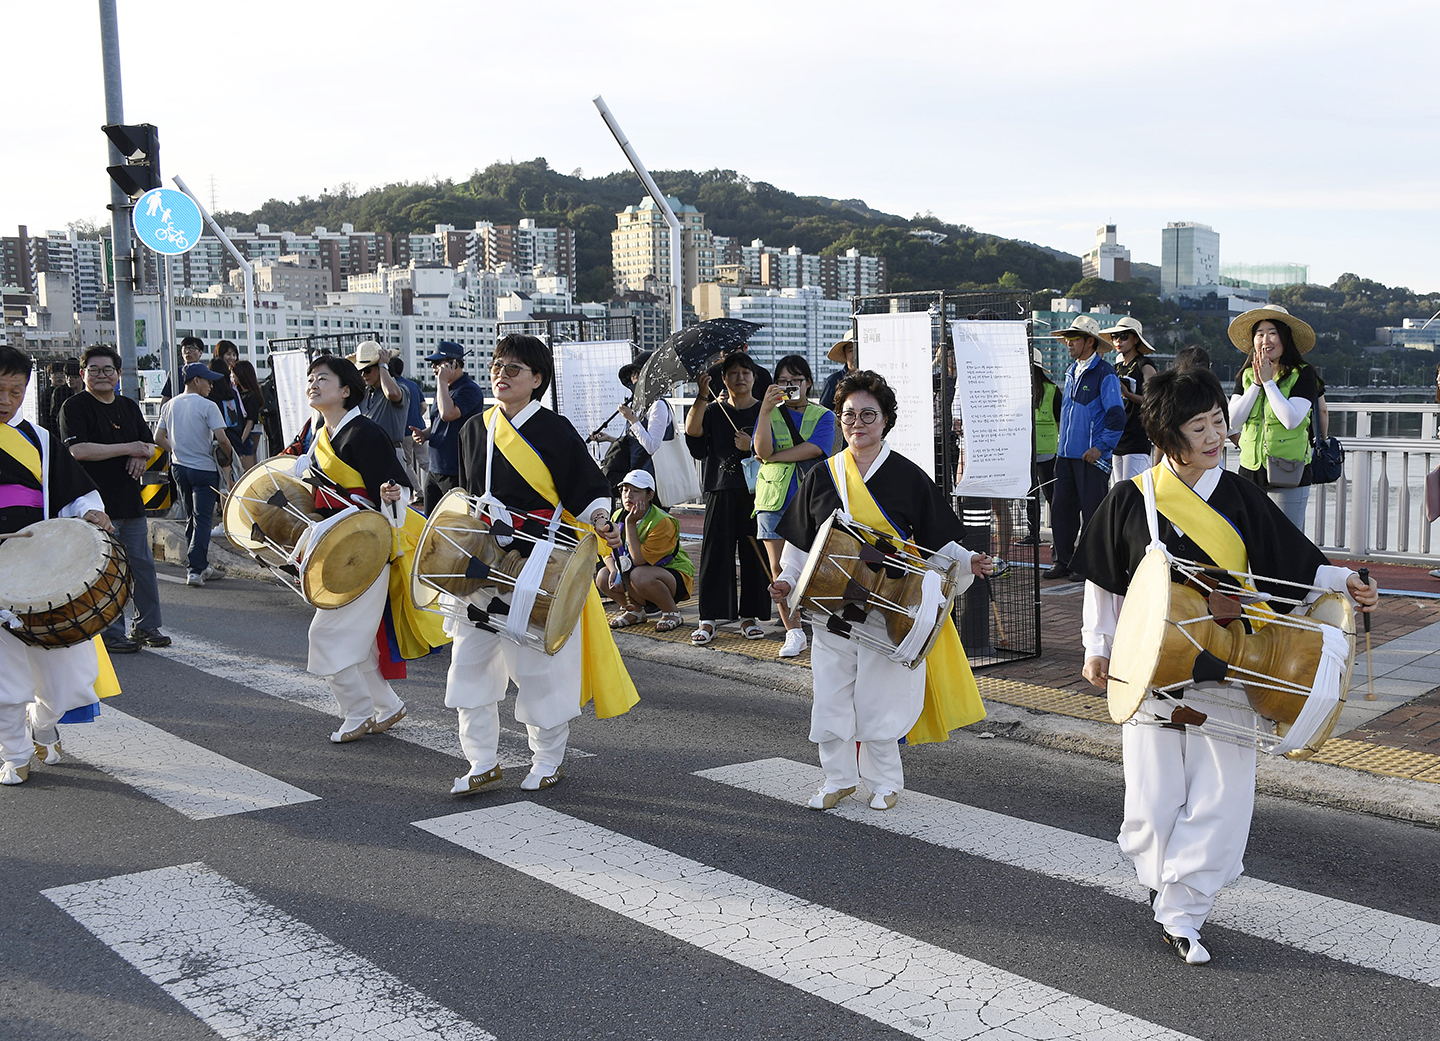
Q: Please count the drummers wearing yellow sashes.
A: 5